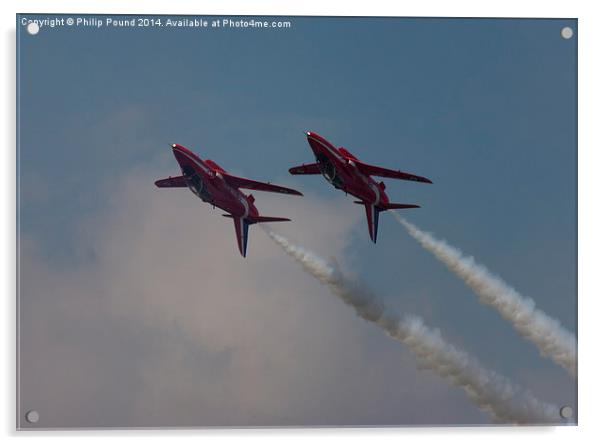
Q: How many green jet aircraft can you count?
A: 0